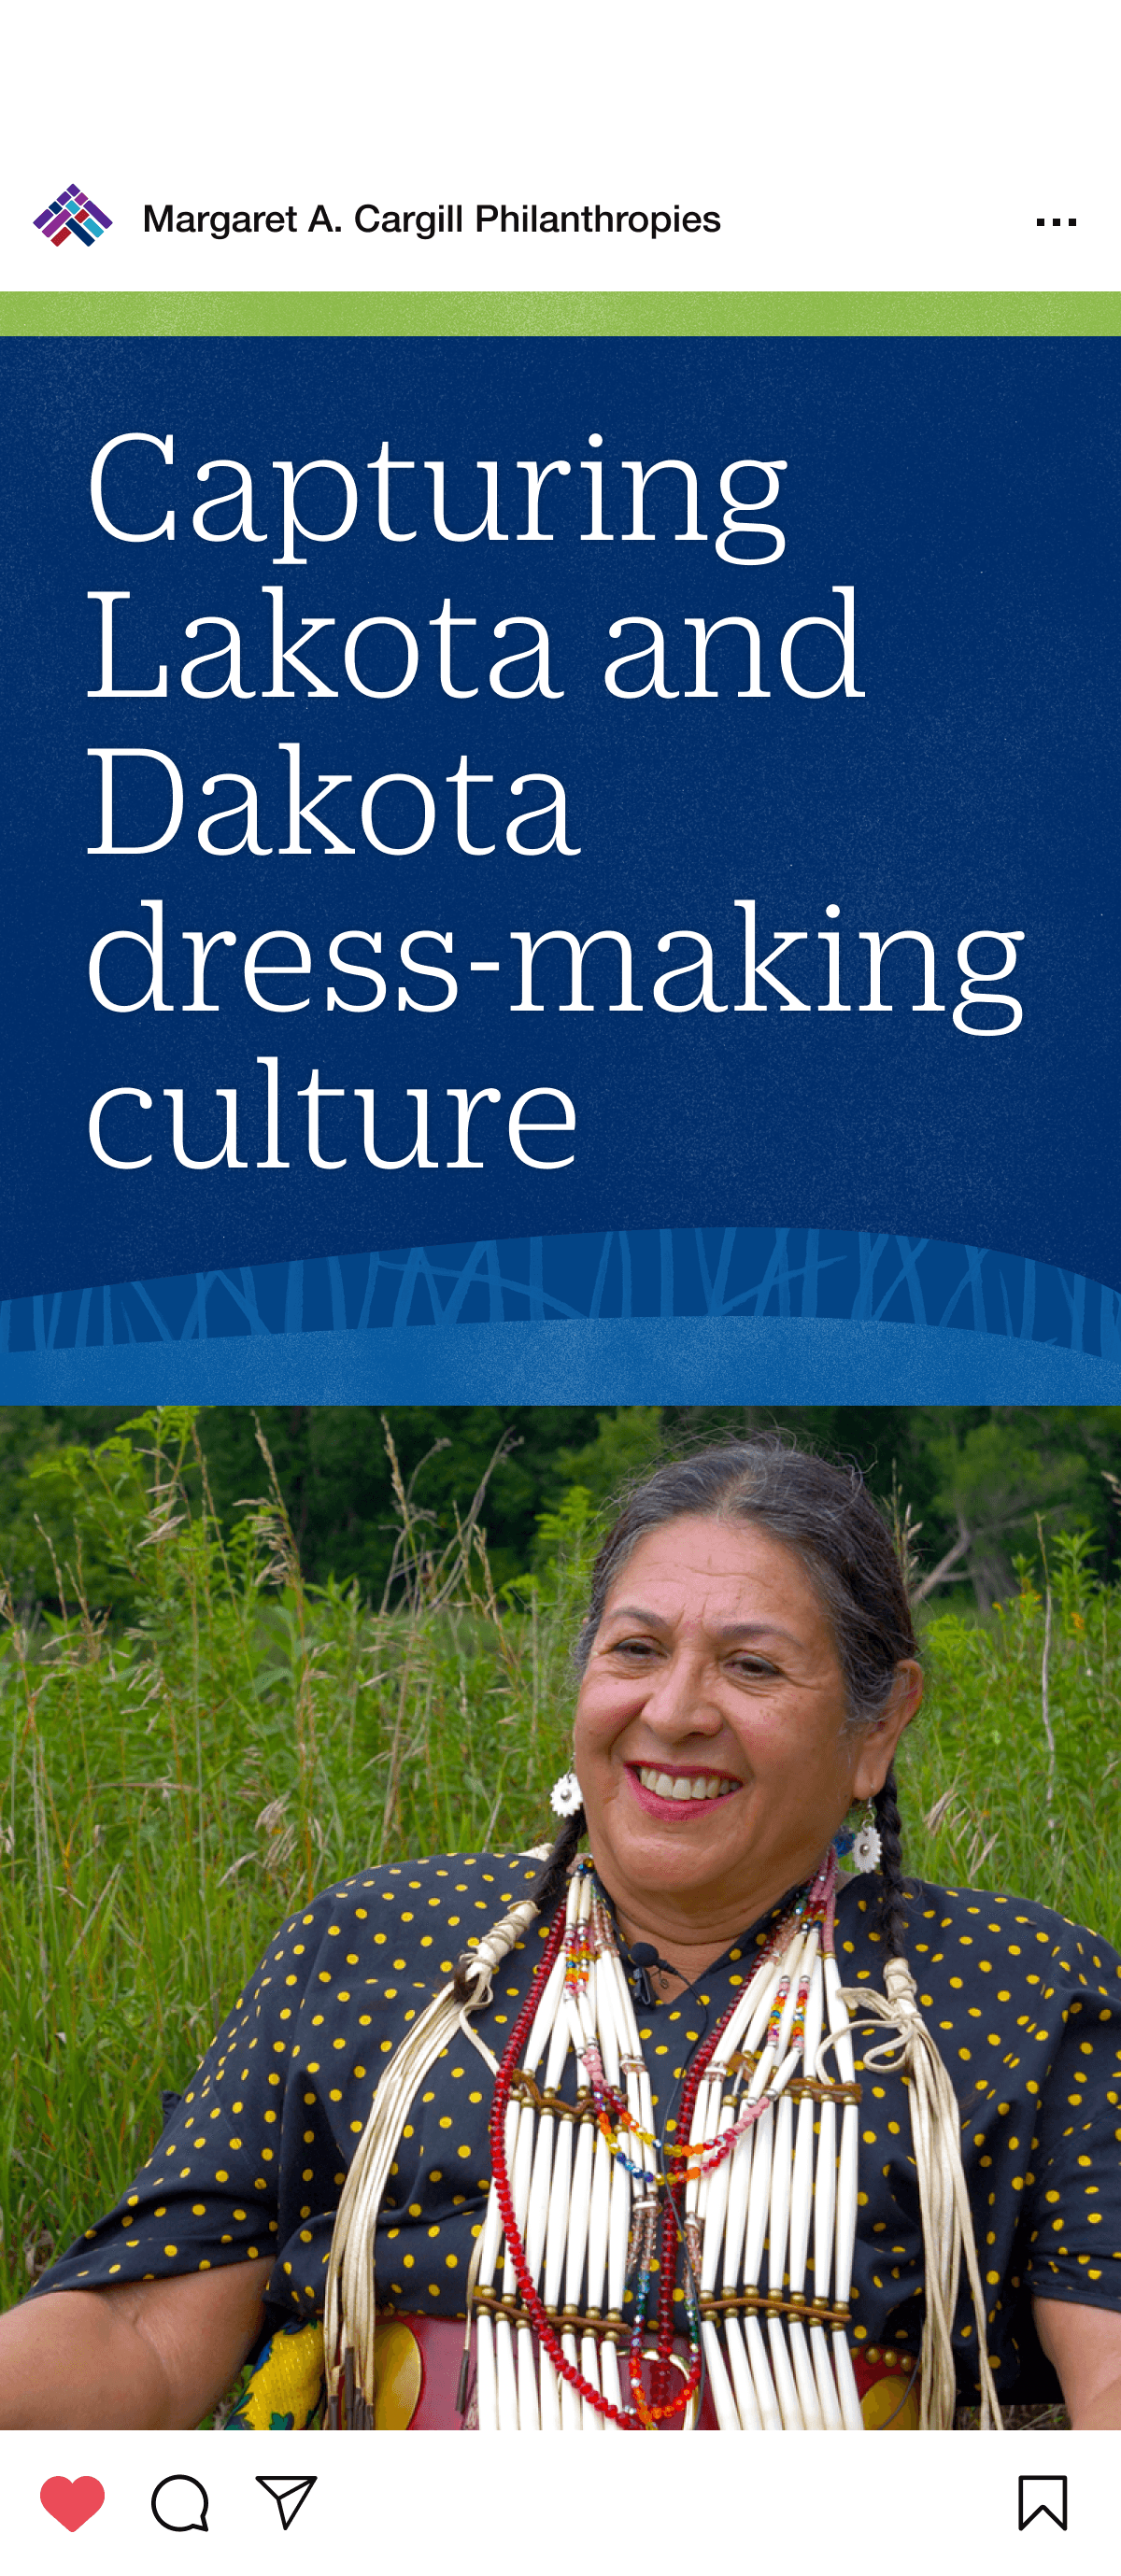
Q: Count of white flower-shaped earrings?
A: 2